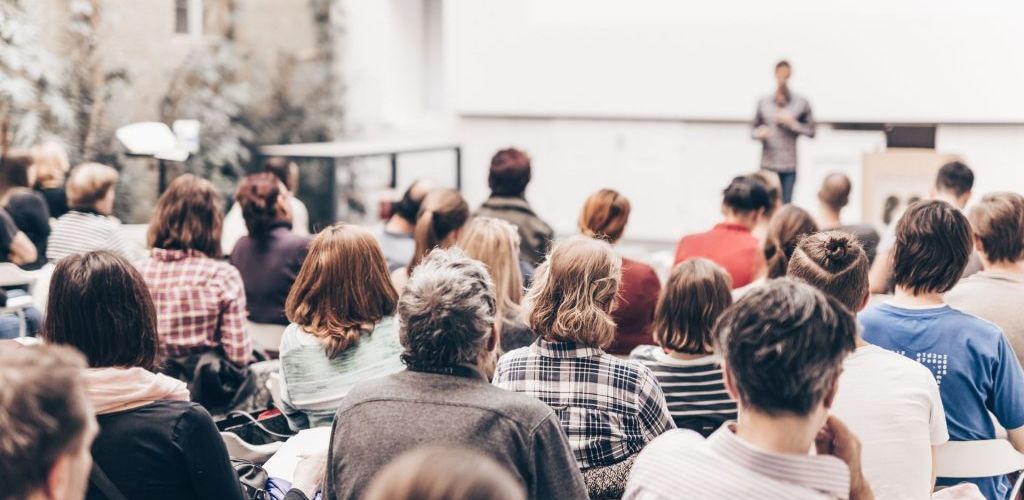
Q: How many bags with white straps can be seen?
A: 1